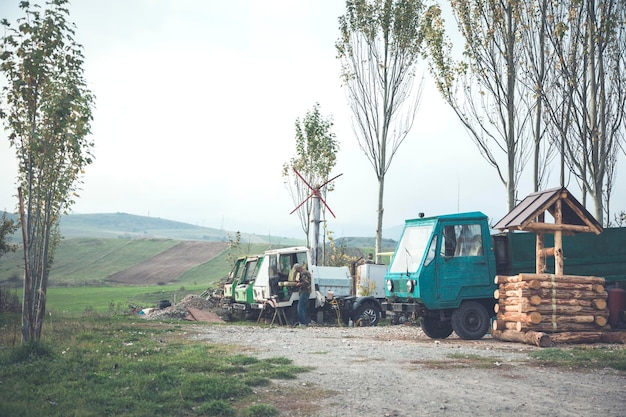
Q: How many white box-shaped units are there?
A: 2